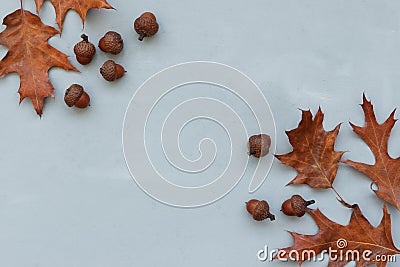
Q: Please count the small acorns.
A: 8